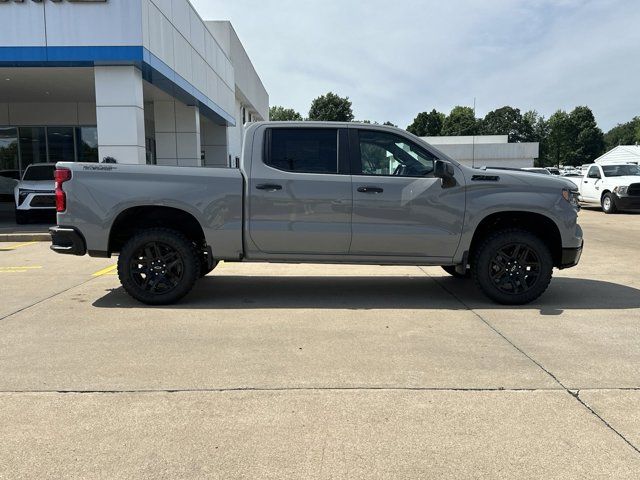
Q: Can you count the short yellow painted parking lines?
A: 3